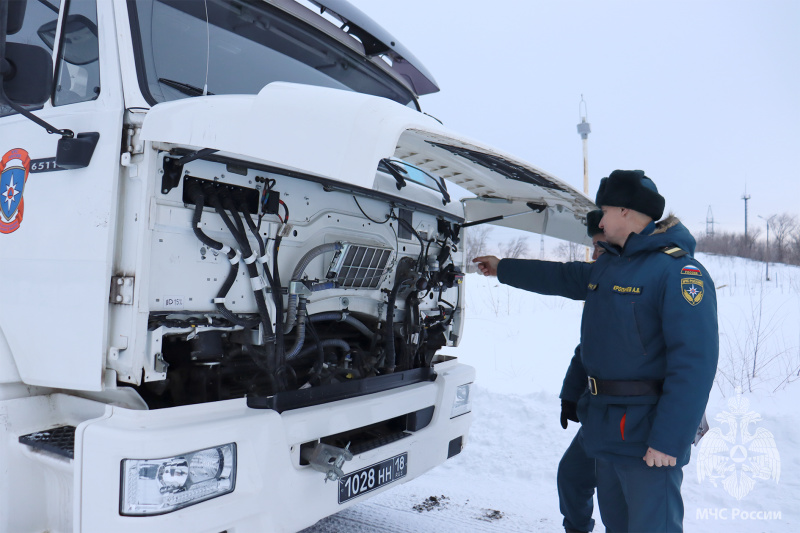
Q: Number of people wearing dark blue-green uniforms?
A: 2